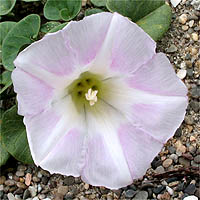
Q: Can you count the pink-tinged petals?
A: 5